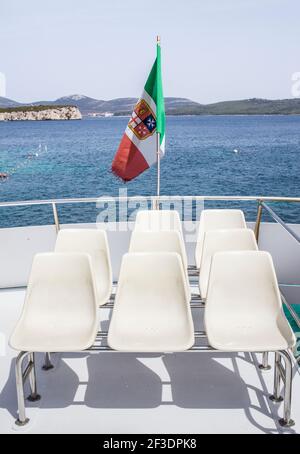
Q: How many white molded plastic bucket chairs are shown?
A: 8